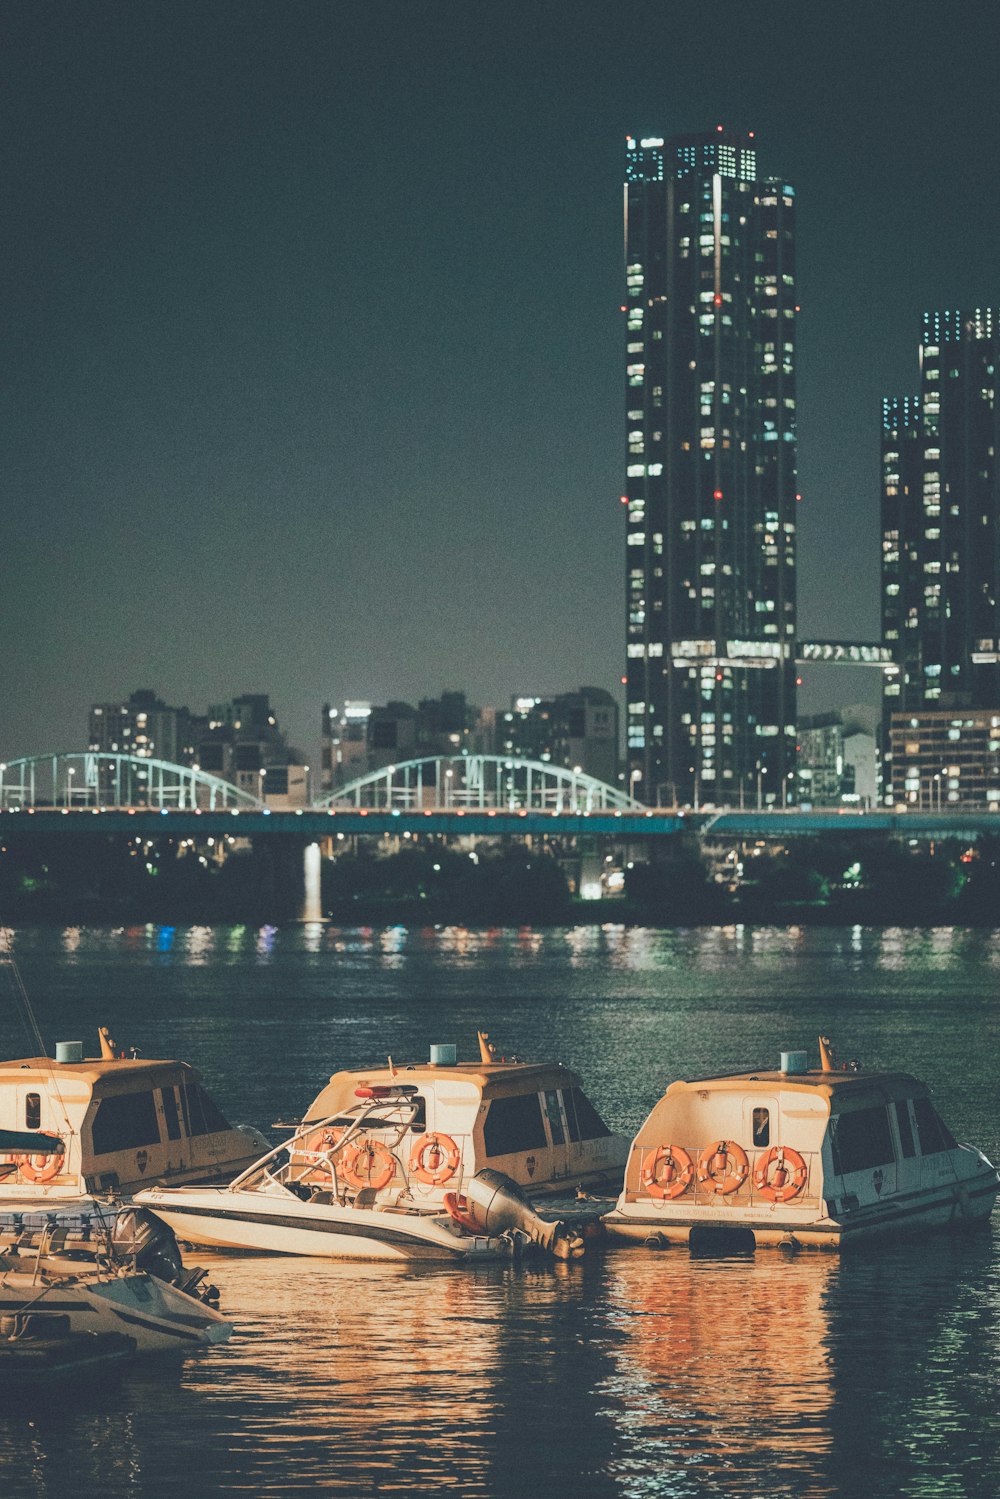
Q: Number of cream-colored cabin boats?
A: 3